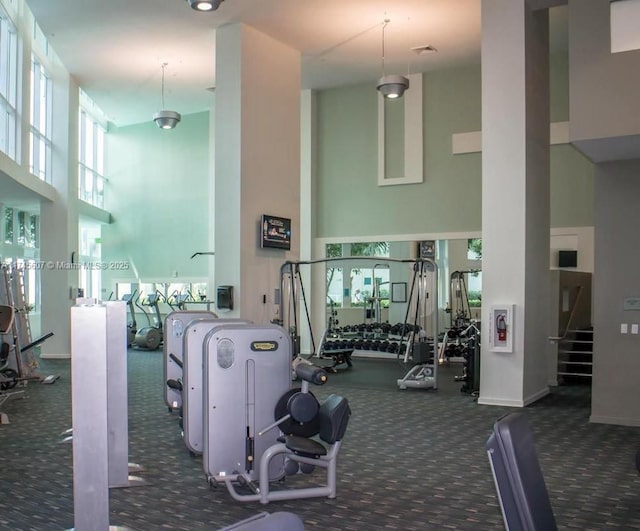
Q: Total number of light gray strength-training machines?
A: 3